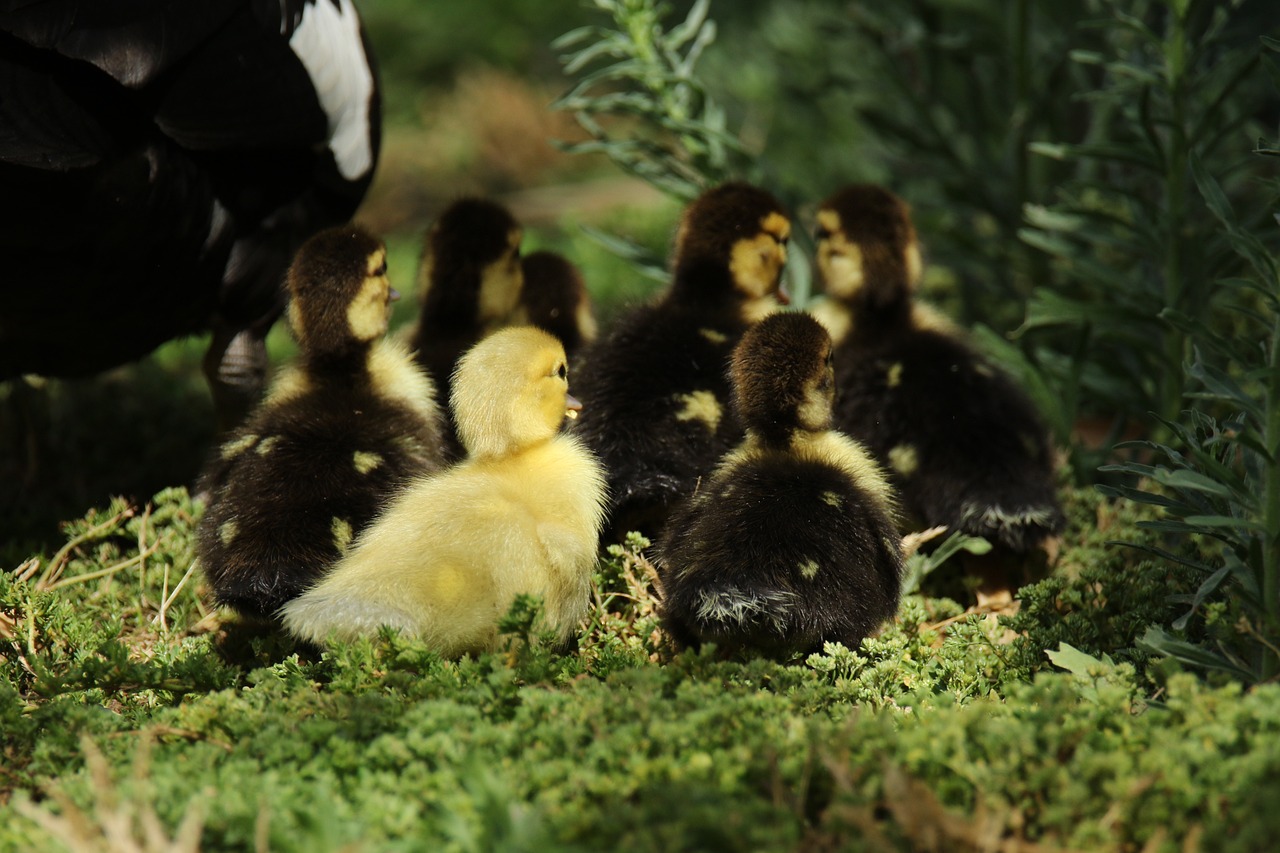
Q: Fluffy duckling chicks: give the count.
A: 7